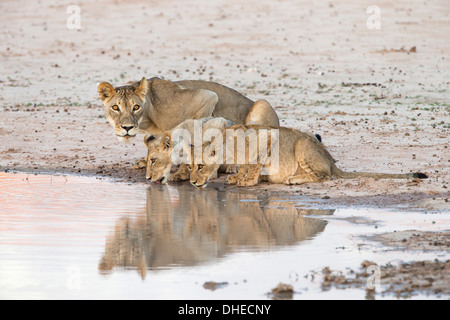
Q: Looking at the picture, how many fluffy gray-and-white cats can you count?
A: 0